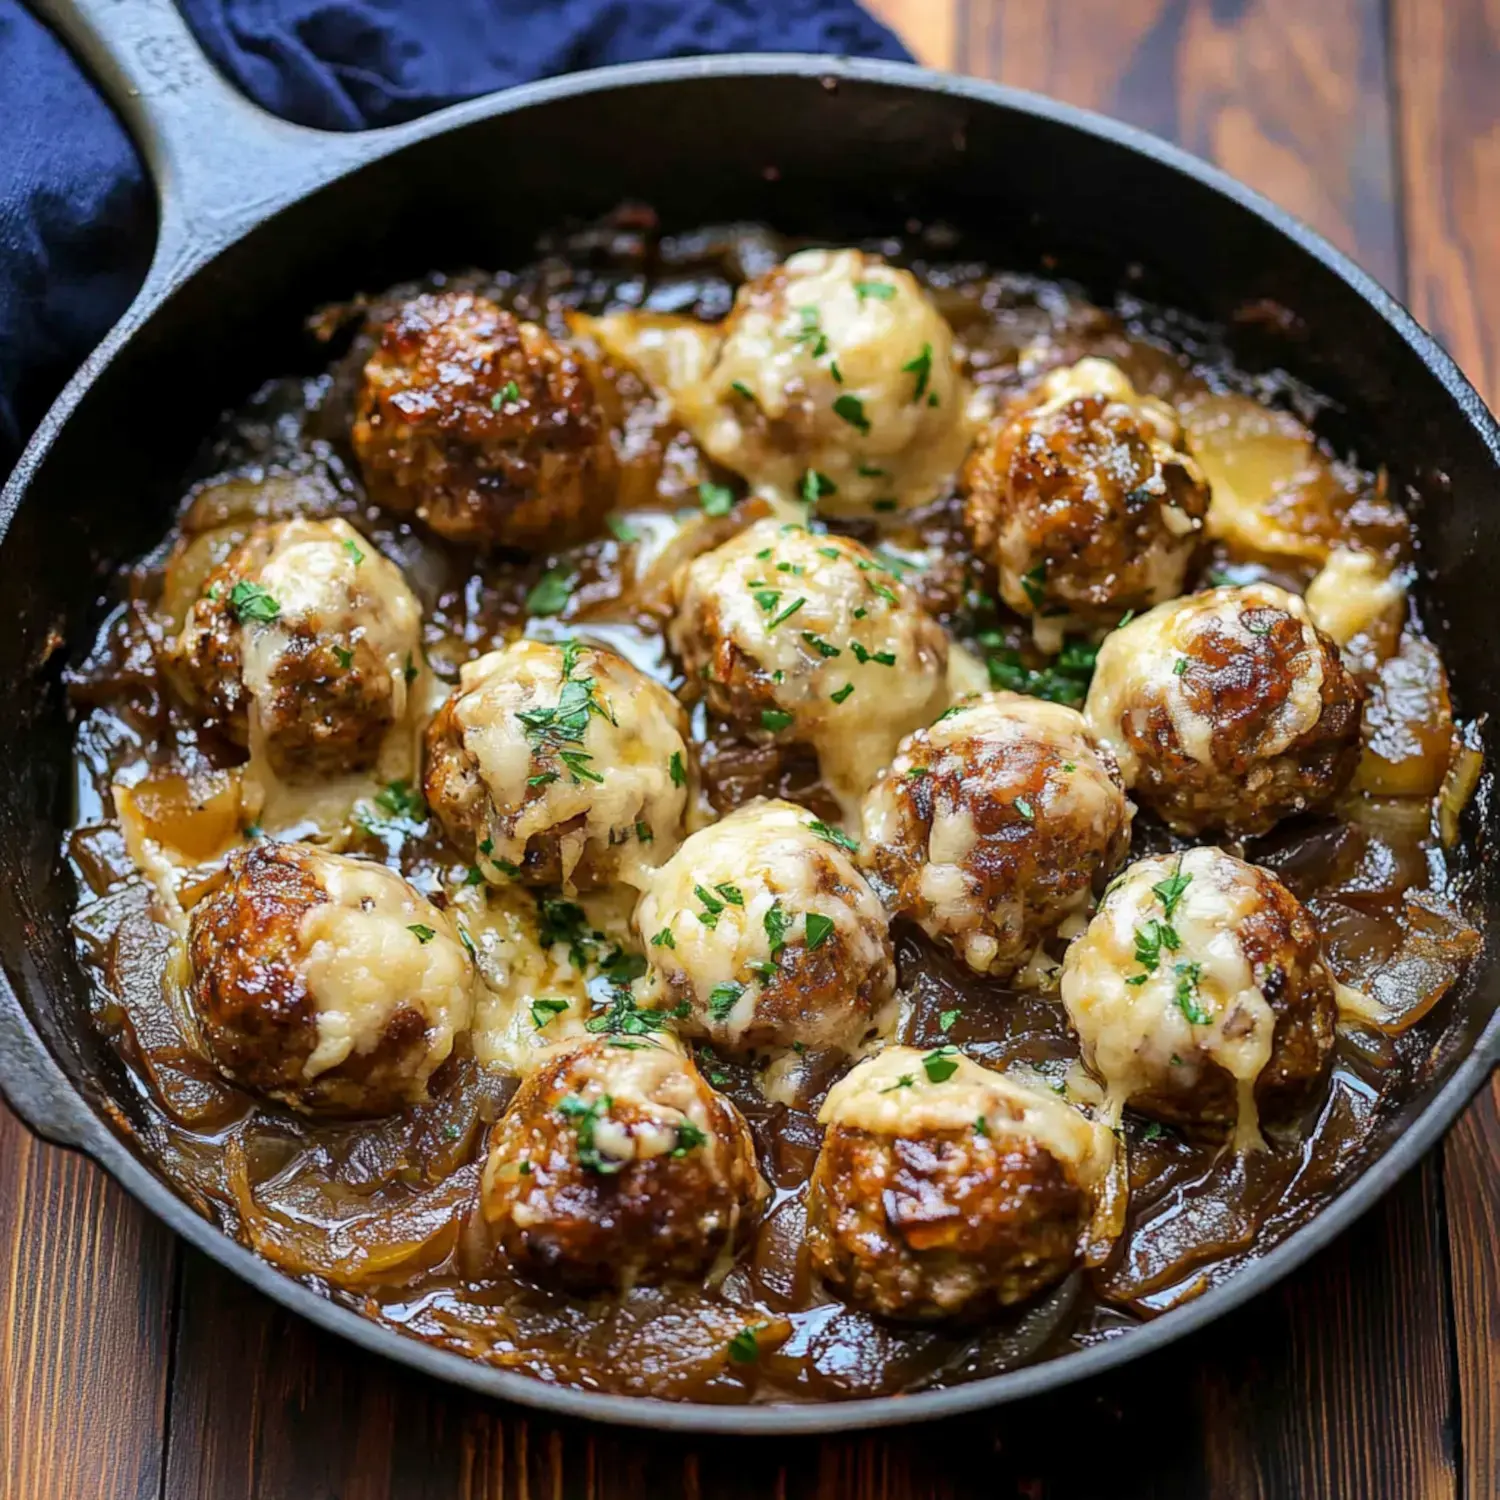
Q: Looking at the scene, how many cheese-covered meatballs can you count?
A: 12